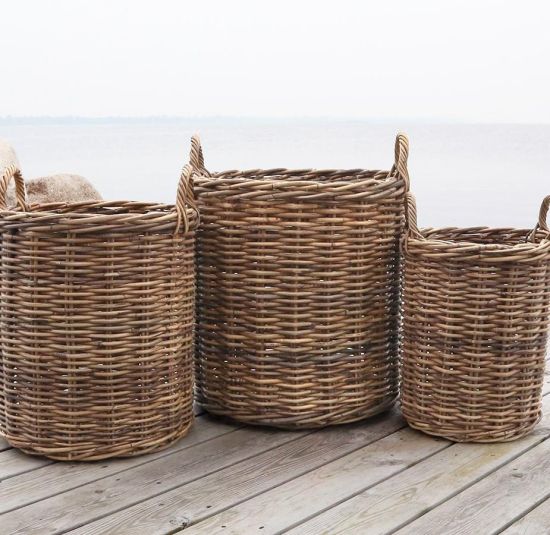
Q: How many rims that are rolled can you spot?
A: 3